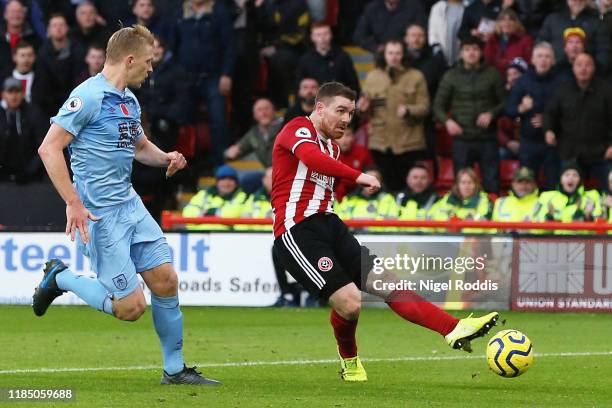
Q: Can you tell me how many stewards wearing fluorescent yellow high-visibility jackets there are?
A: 8